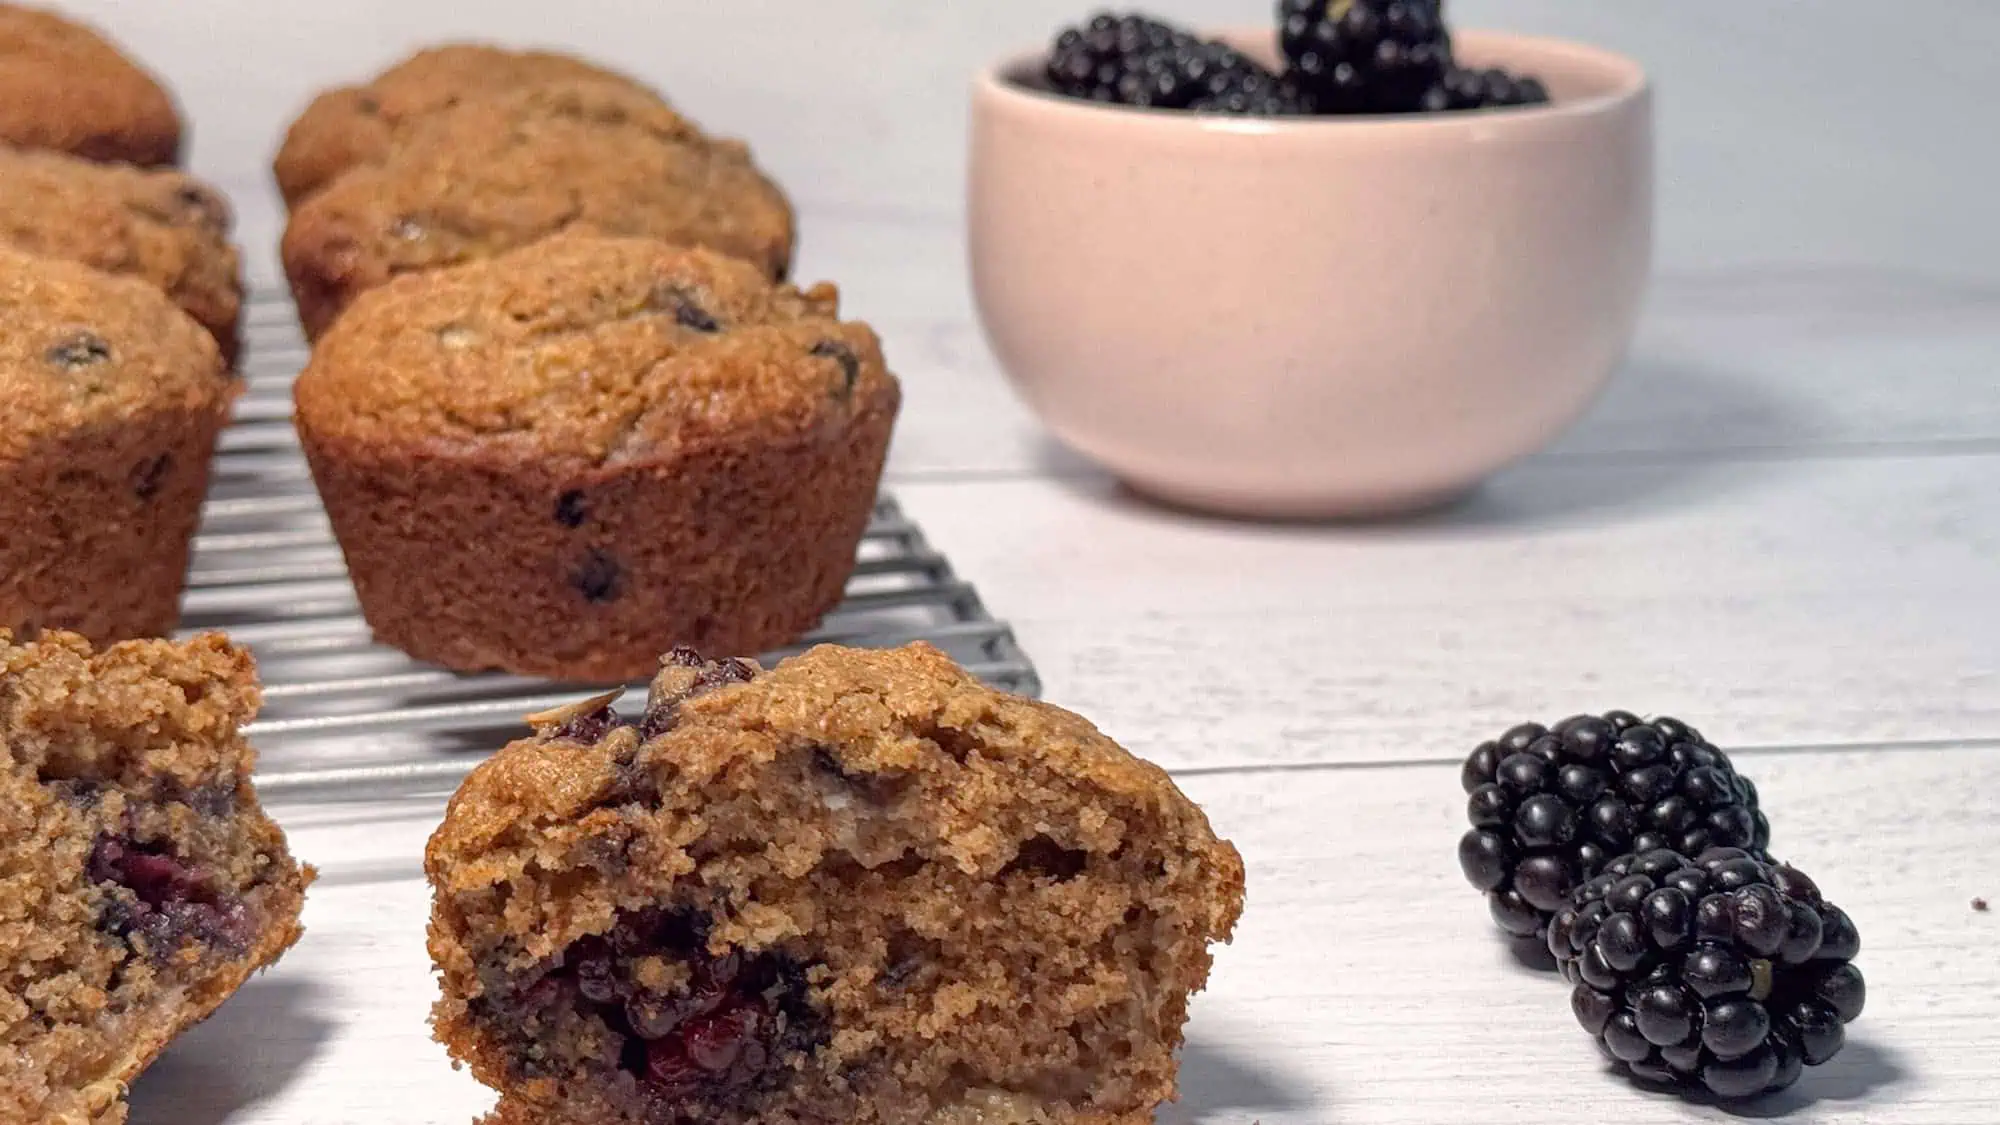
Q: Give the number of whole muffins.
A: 6